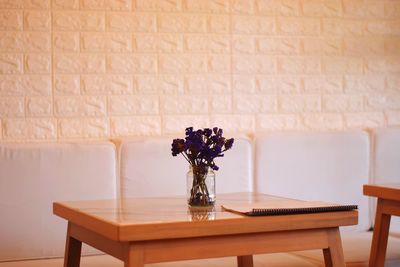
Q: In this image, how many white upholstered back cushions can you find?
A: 4